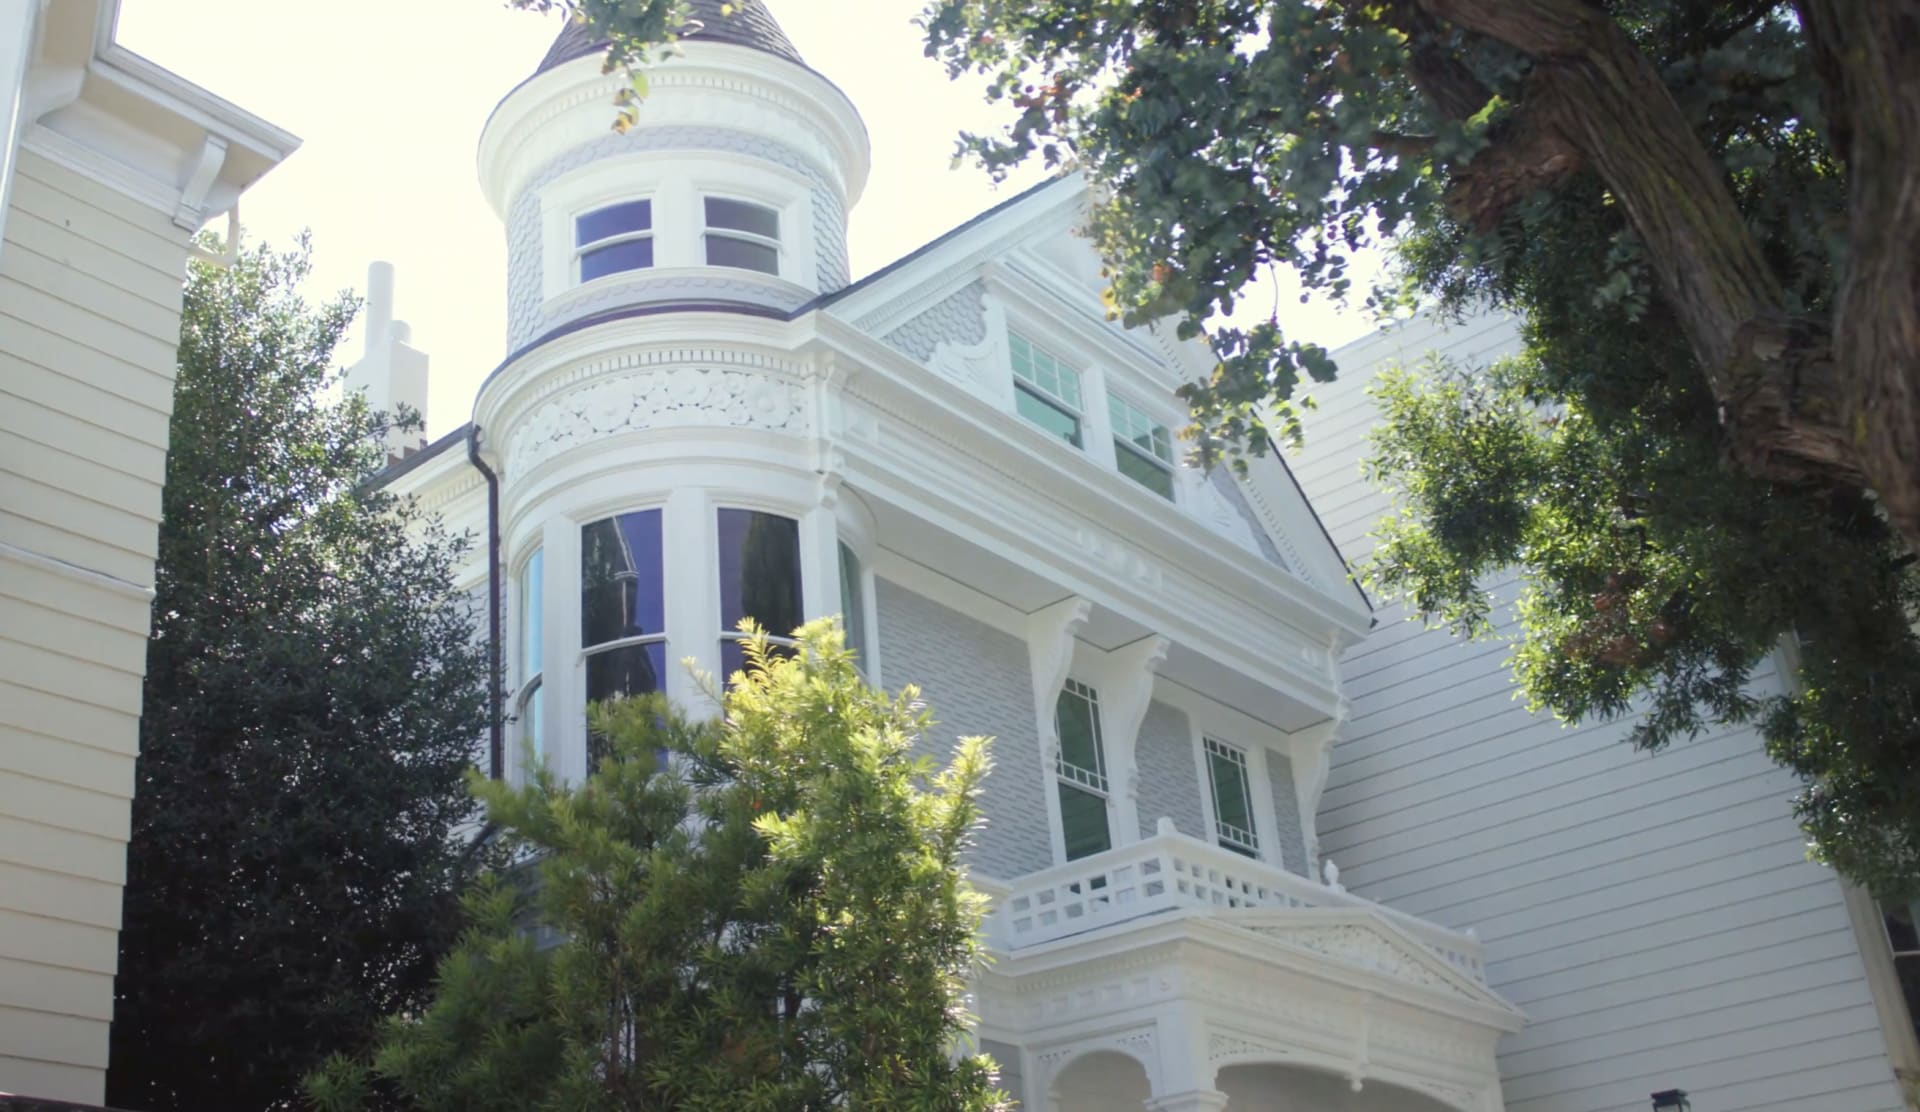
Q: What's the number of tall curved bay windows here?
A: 4